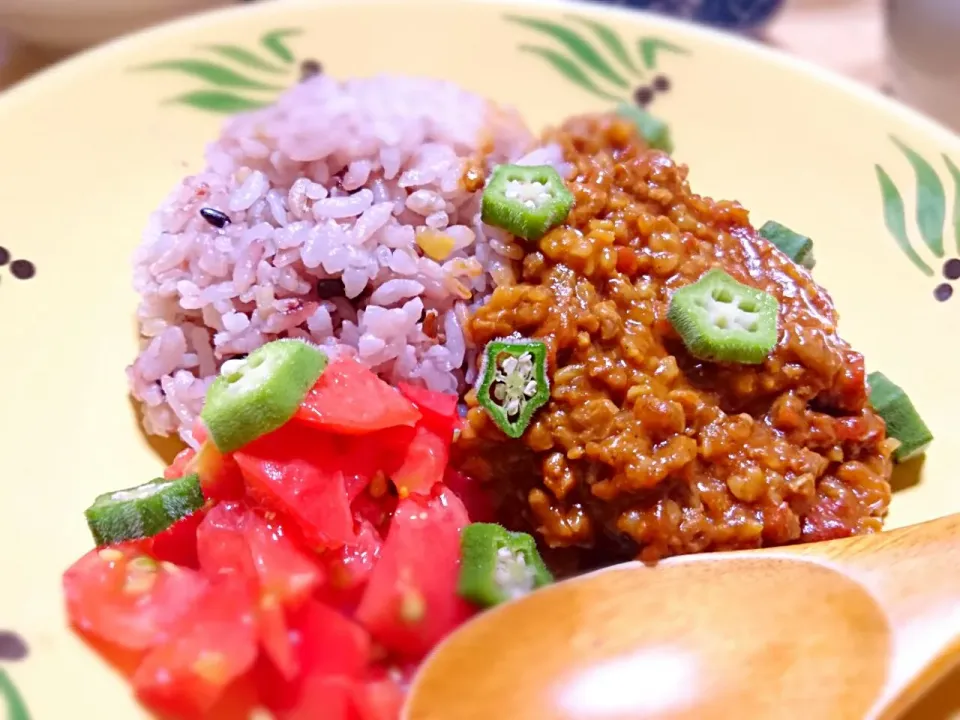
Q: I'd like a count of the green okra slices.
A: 9